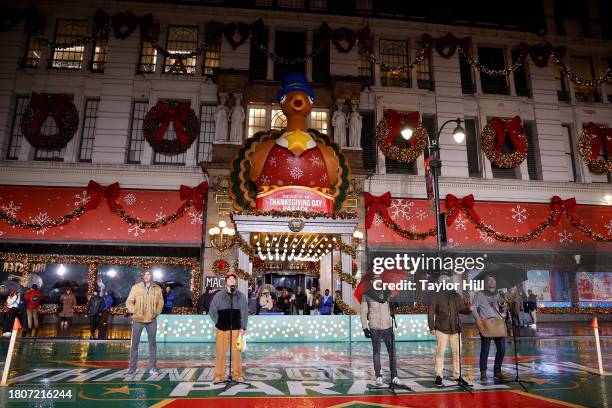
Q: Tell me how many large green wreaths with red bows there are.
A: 5